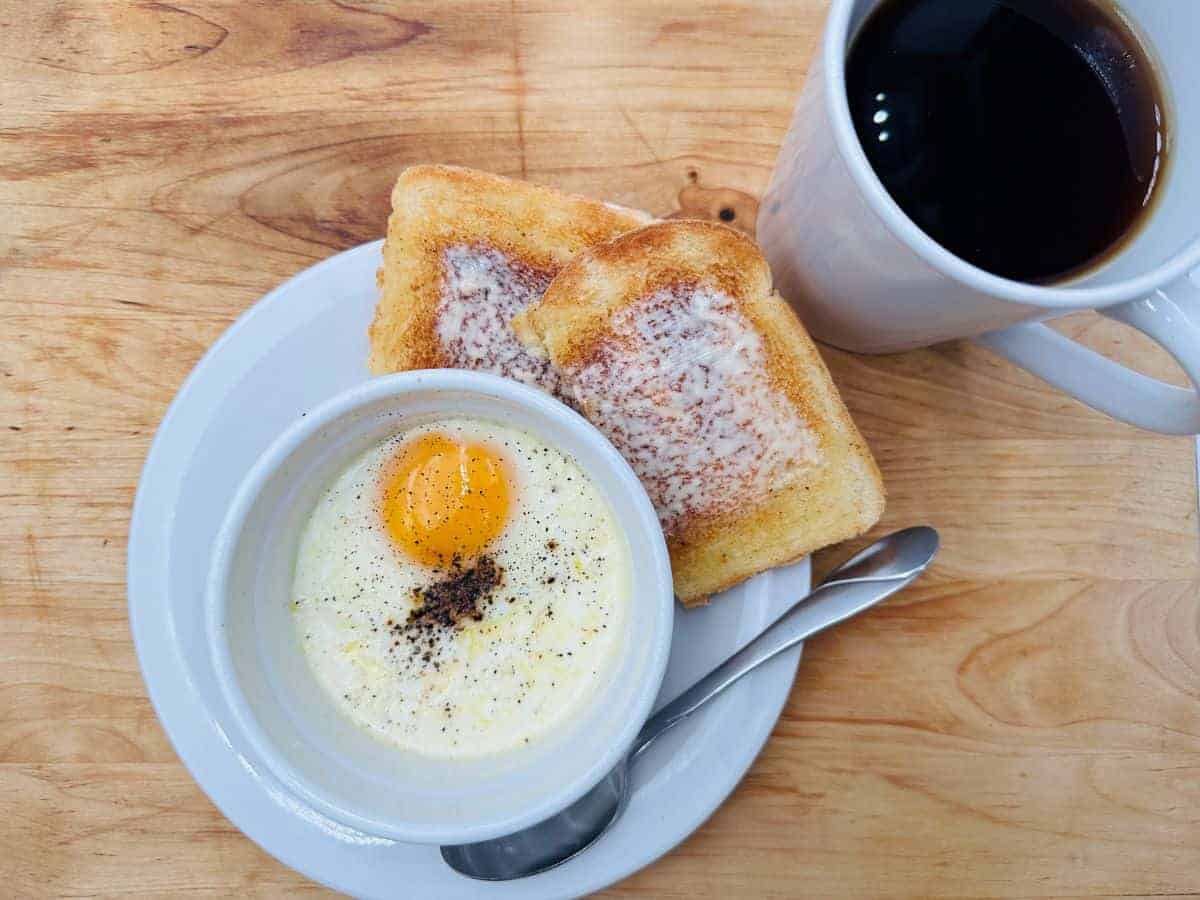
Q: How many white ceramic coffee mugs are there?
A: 1